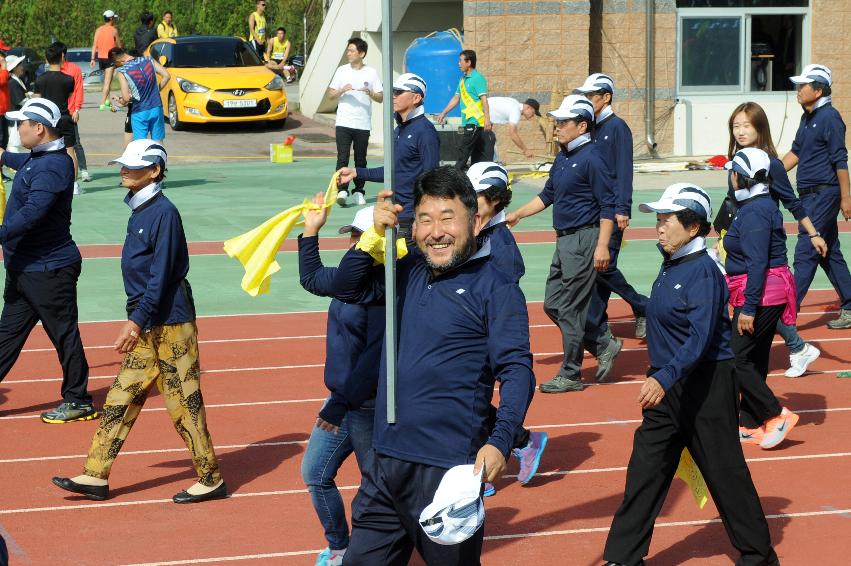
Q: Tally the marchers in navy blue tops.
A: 12